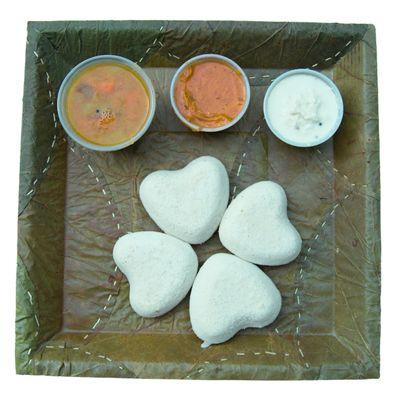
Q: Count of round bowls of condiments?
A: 3